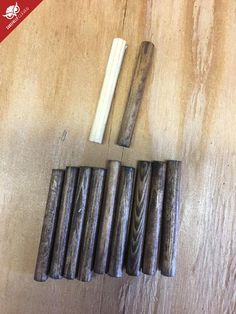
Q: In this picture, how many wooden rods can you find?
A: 11